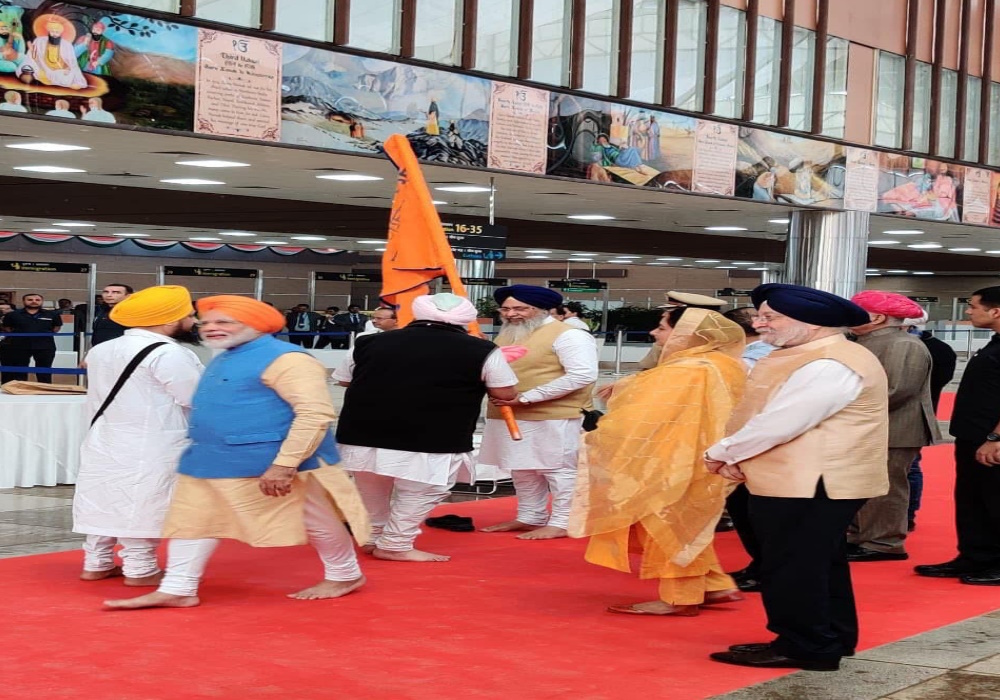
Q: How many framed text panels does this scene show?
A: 5